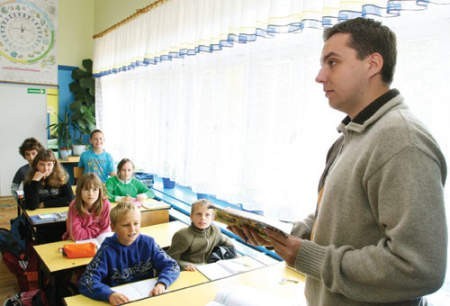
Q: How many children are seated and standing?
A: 7